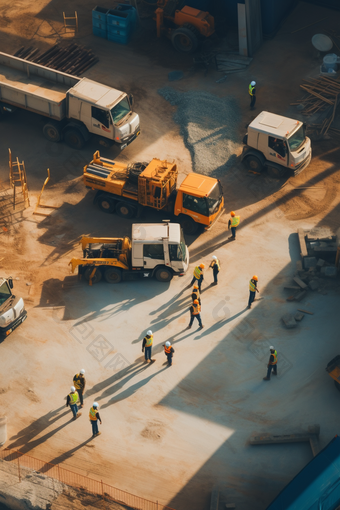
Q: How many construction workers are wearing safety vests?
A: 13